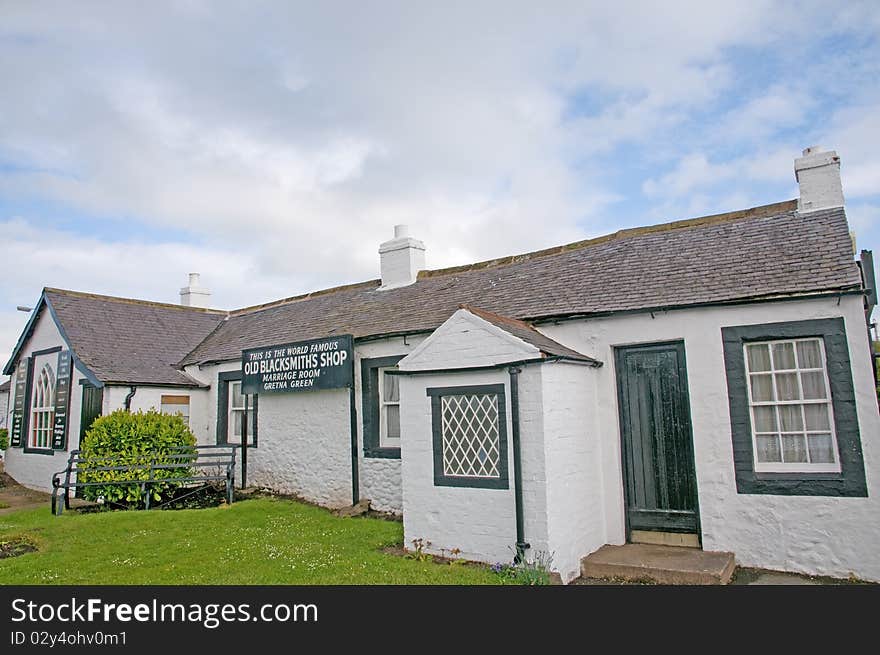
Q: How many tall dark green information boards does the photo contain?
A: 2